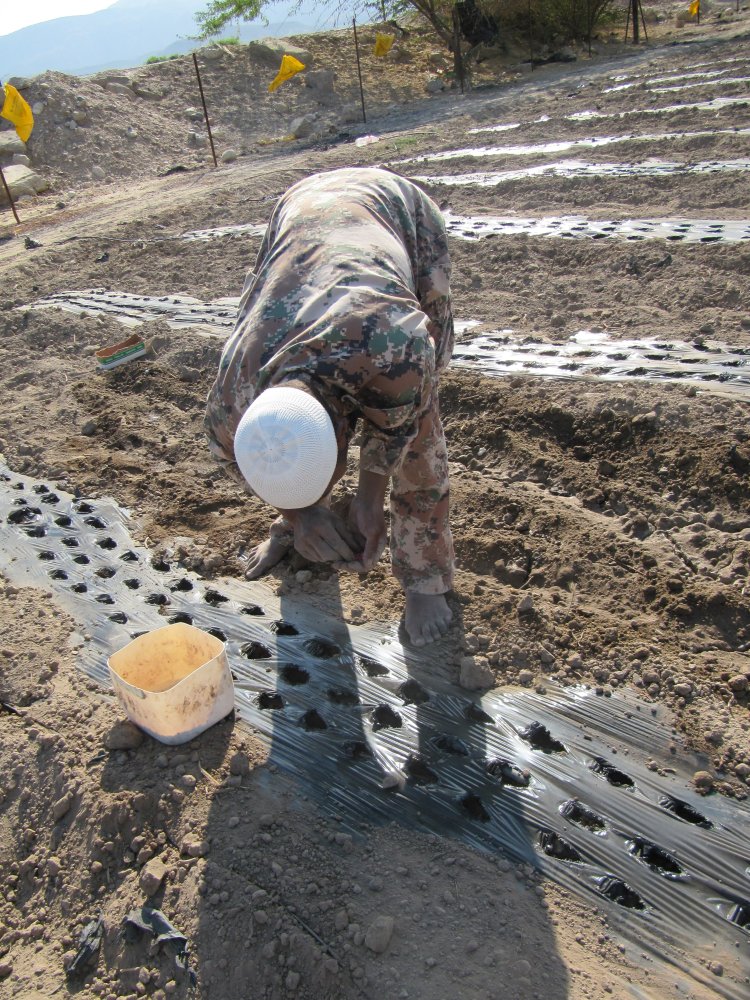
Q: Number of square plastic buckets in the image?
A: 1